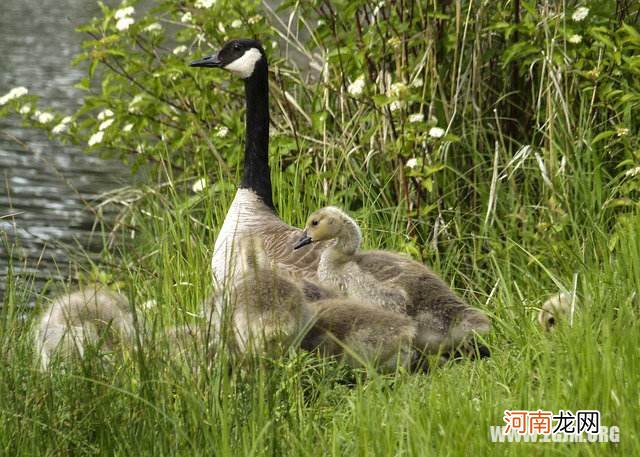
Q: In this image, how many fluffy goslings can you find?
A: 5